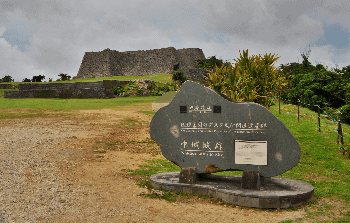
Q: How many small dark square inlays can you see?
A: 2